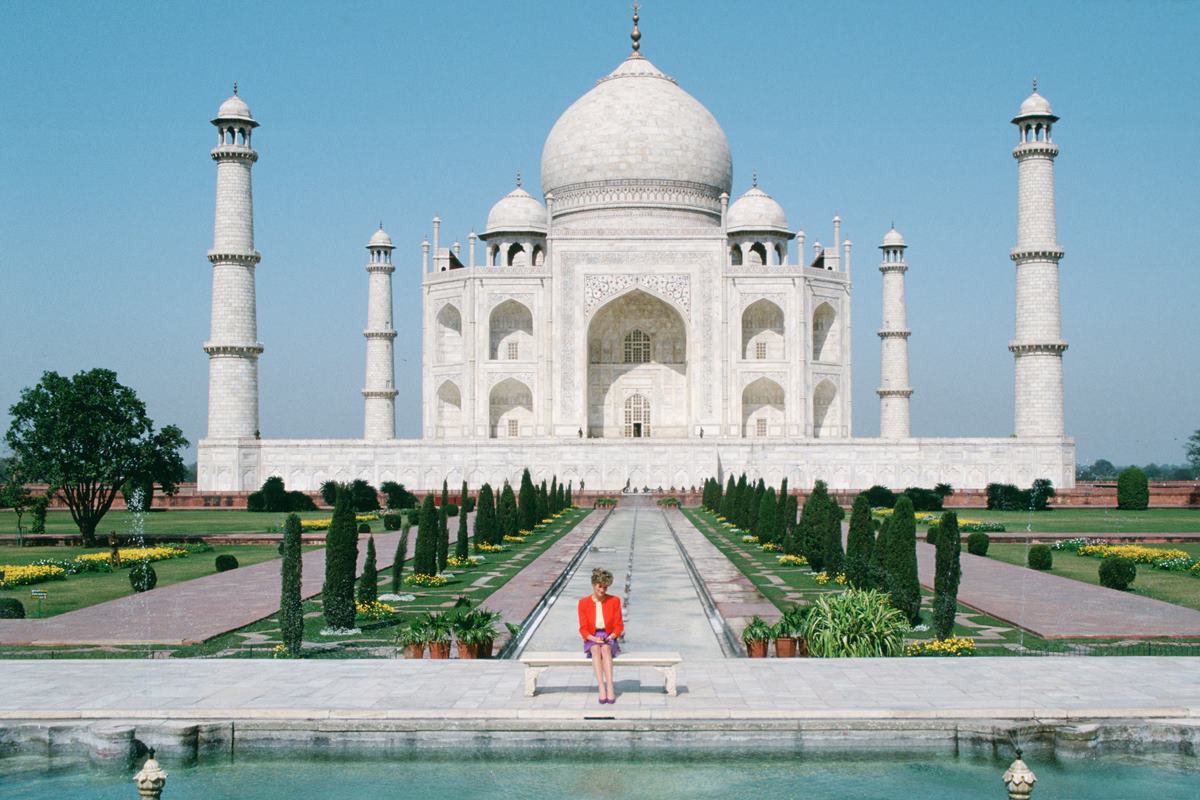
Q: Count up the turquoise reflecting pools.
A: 1